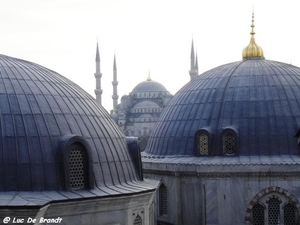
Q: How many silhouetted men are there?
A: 0